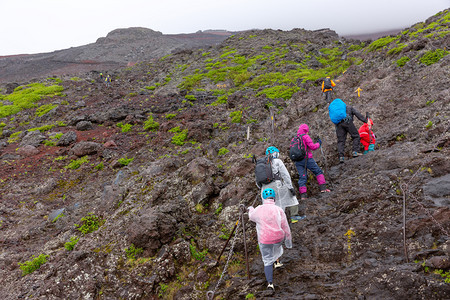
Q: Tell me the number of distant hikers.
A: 2